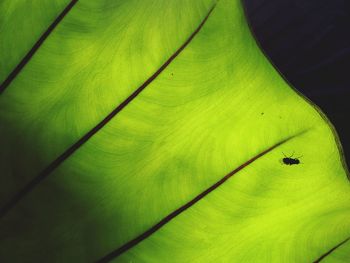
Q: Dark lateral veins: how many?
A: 4